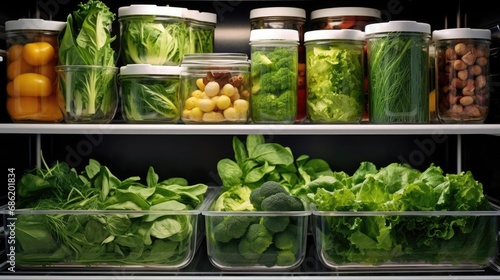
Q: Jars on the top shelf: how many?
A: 12